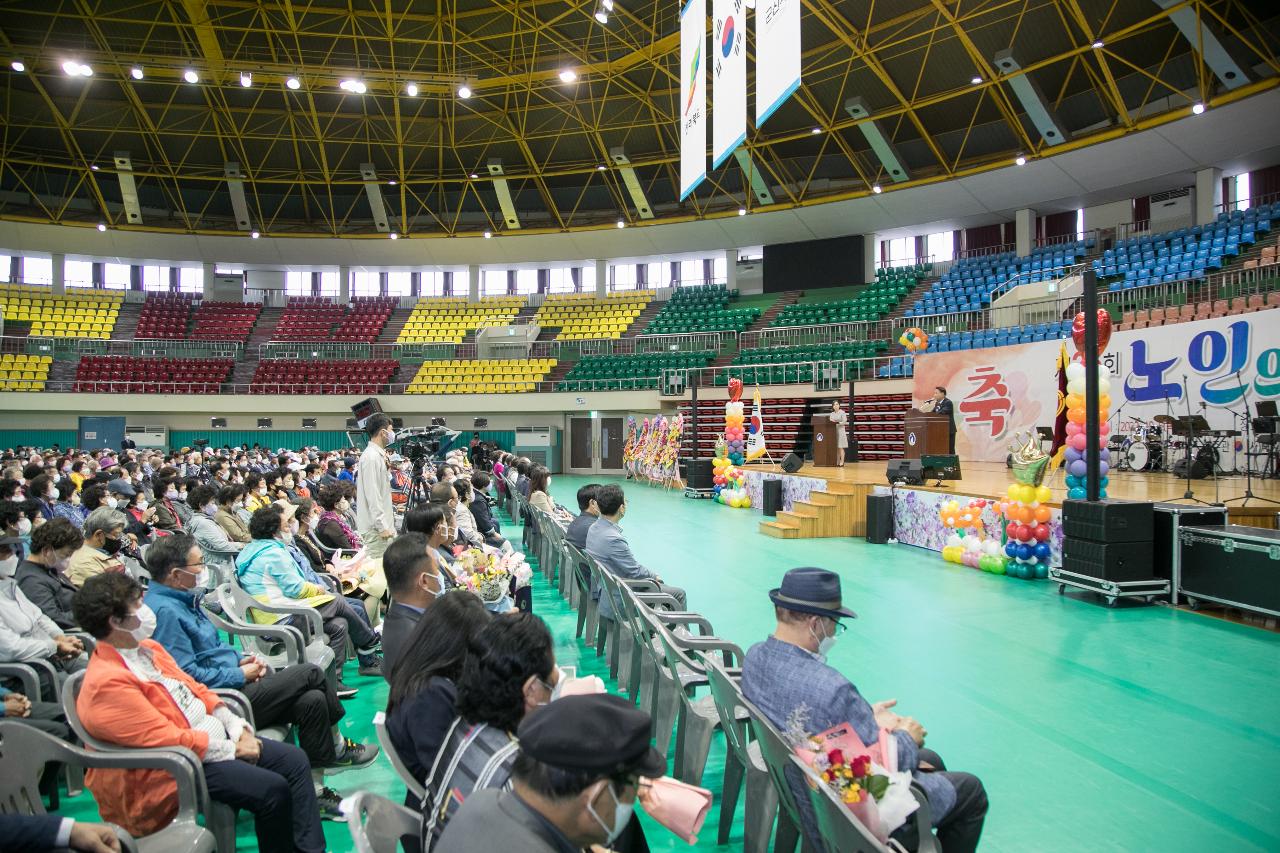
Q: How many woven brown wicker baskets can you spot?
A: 0